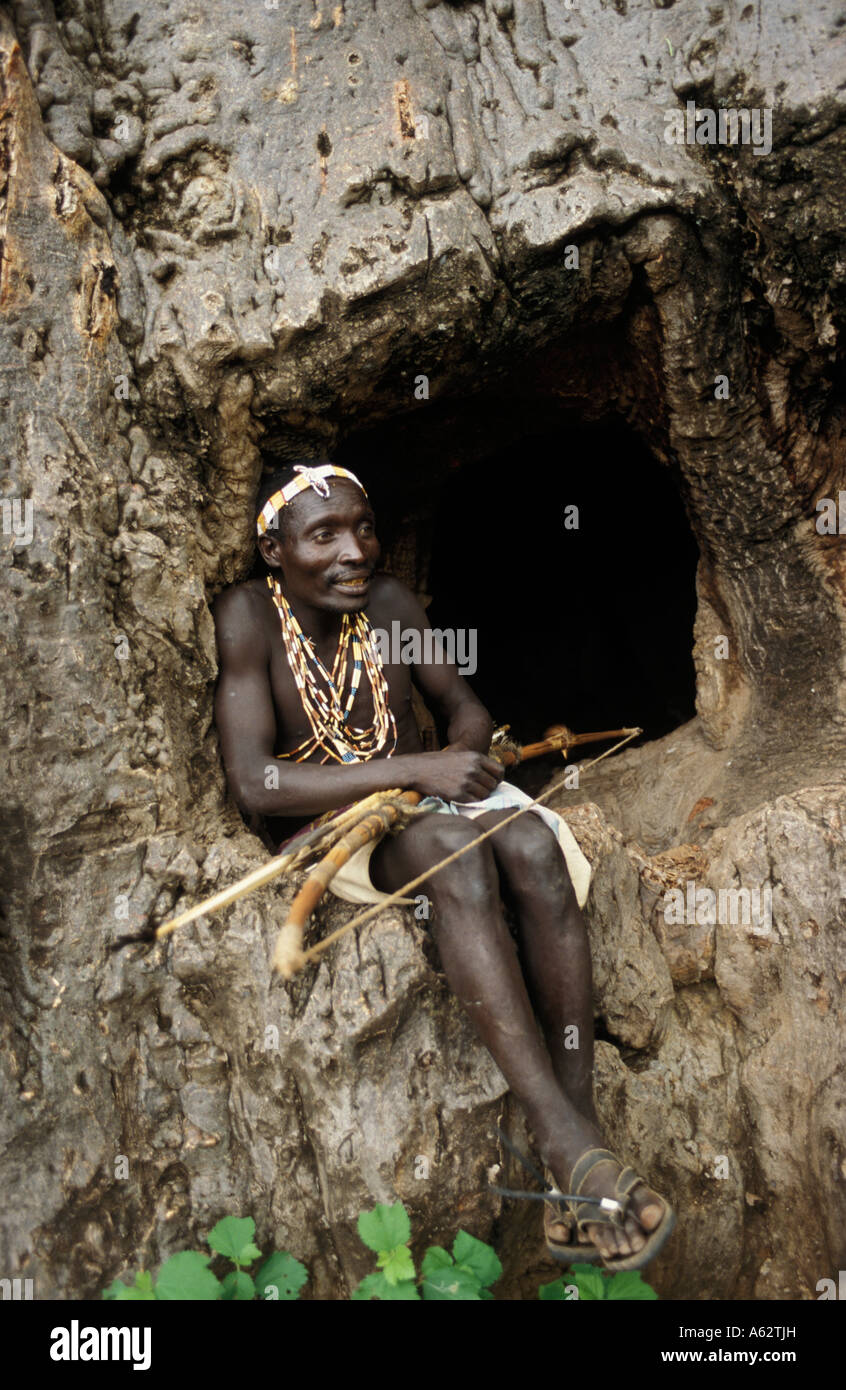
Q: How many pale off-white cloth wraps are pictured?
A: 1